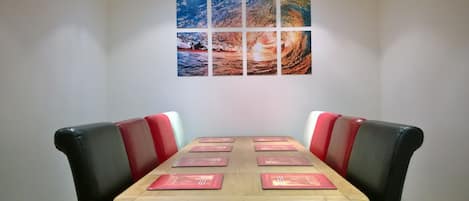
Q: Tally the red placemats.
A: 8